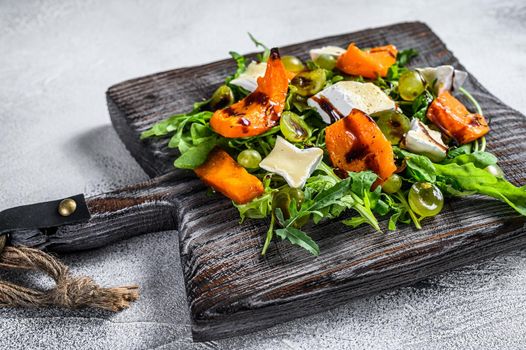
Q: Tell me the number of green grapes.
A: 12